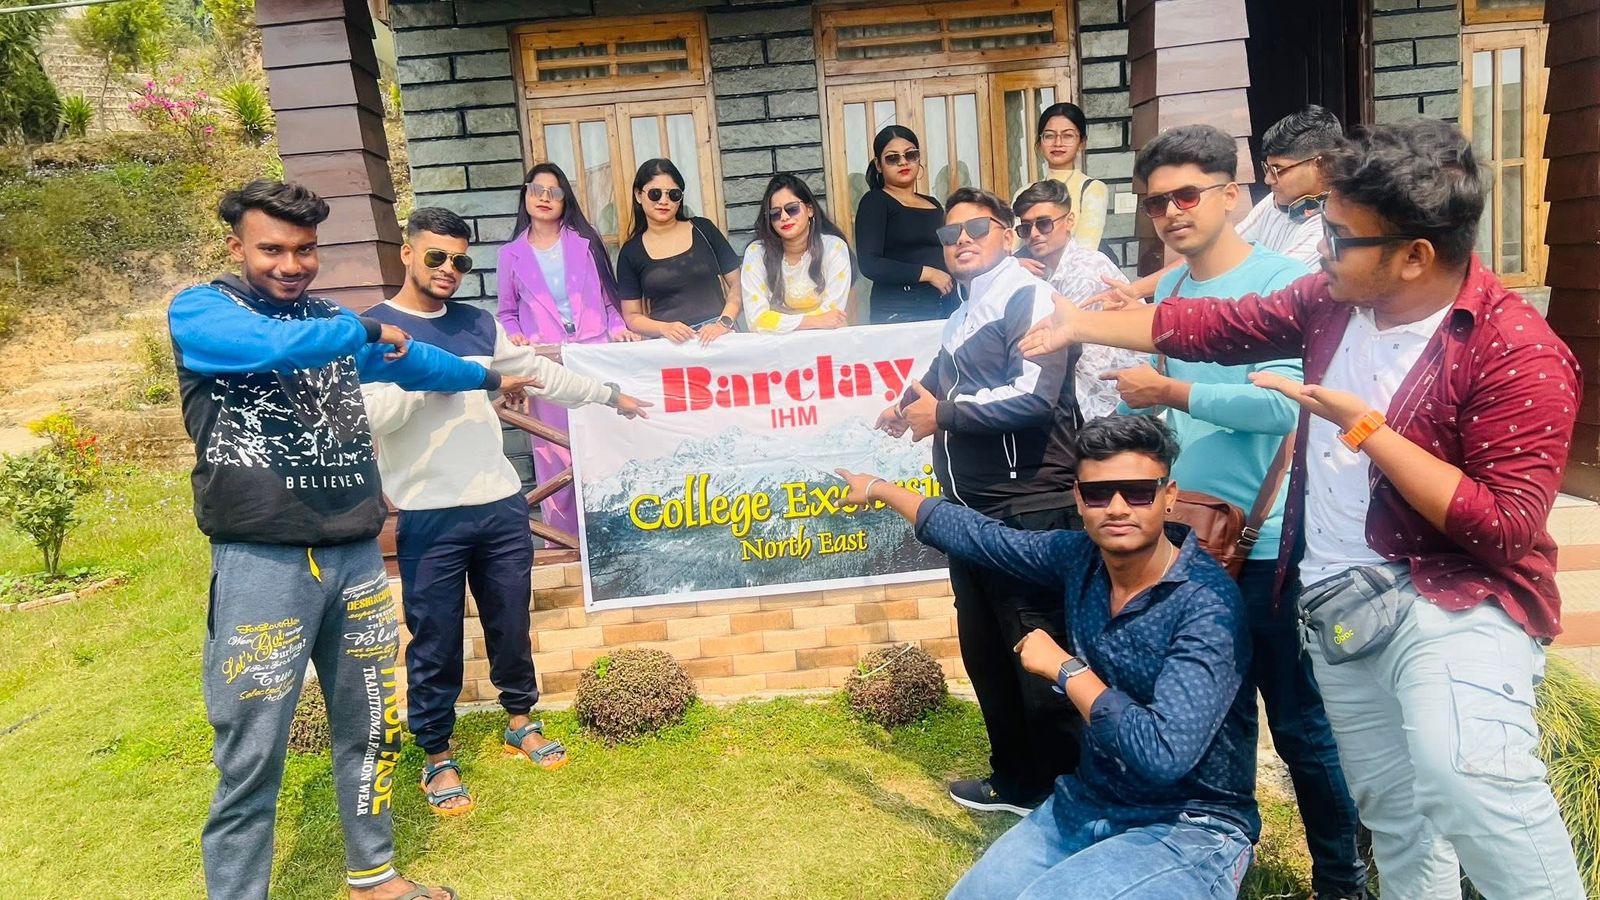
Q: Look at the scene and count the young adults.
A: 13